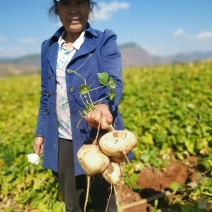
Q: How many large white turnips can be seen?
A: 3